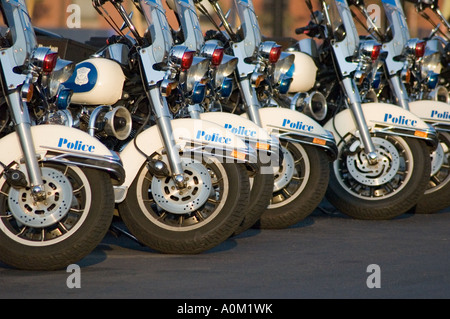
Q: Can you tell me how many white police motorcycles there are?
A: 6